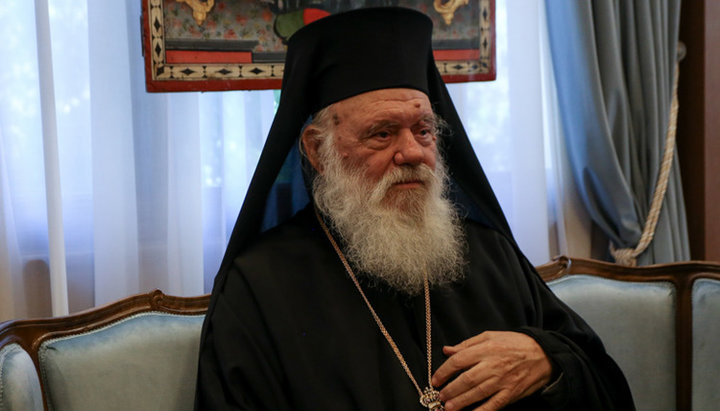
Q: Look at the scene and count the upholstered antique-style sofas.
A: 1